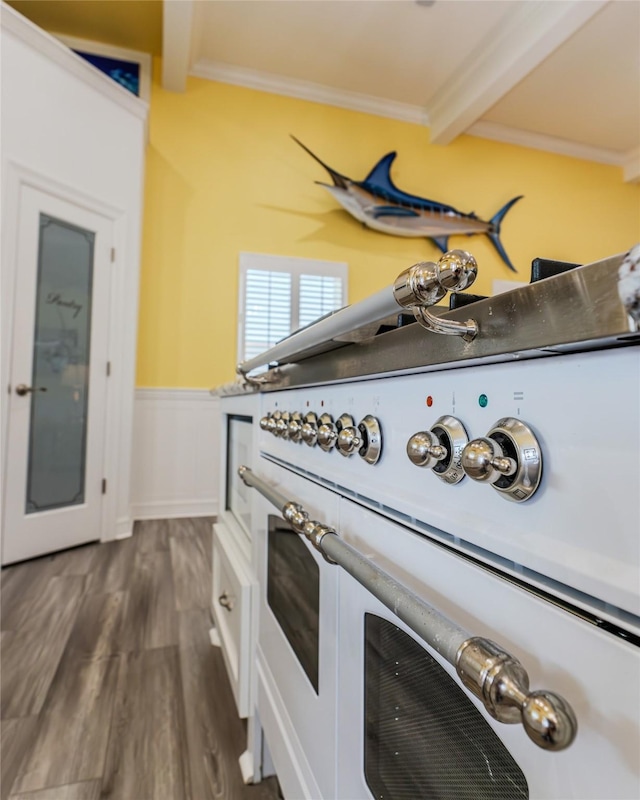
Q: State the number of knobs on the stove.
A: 9